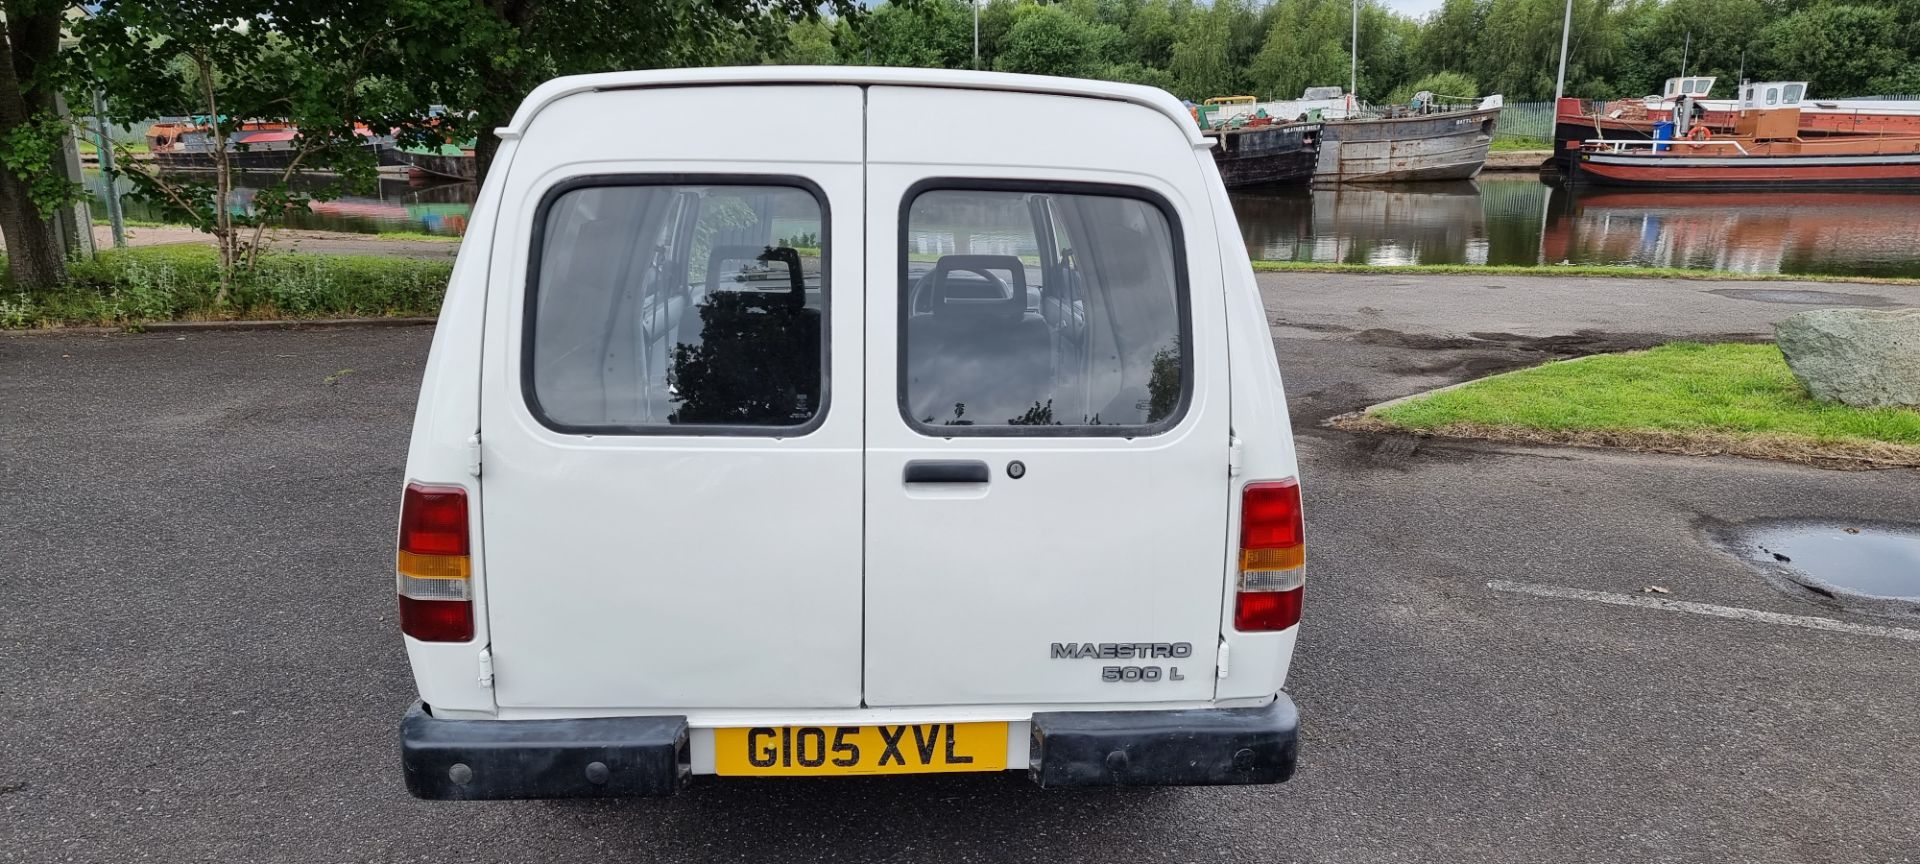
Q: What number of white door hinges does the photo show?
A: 4